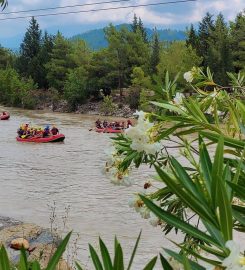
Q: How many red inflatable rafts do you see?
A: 3